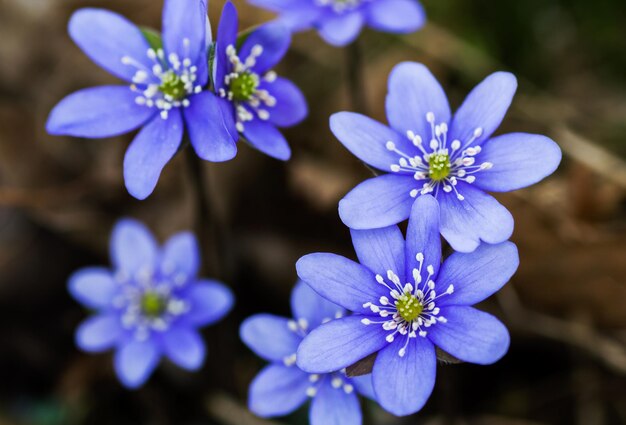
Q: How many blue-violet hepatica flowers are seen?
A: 7